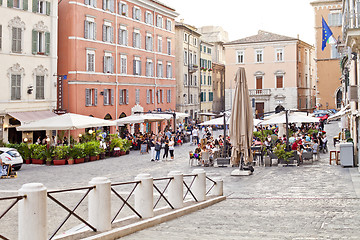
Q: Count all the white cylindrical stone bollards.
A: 6